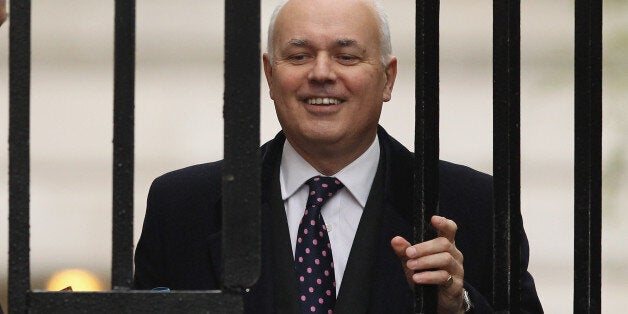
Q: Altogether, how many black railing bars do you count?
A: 6